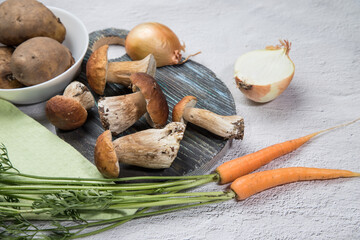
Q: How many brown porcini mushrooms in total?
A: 5